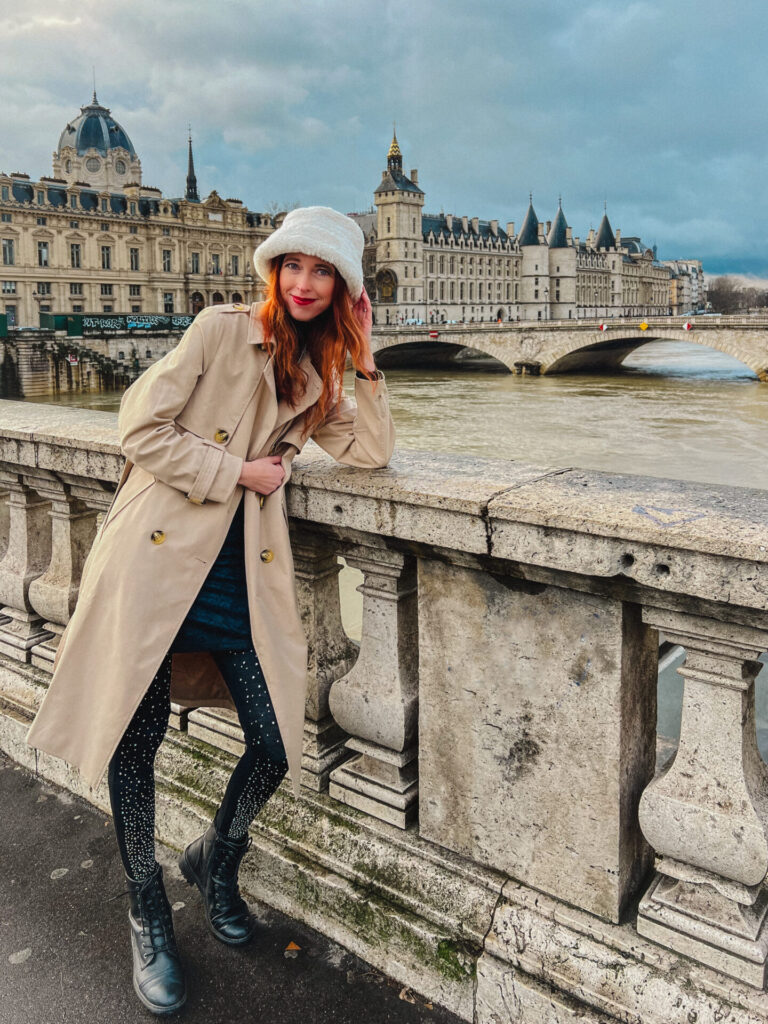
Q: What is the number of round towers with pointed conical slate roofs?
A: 3